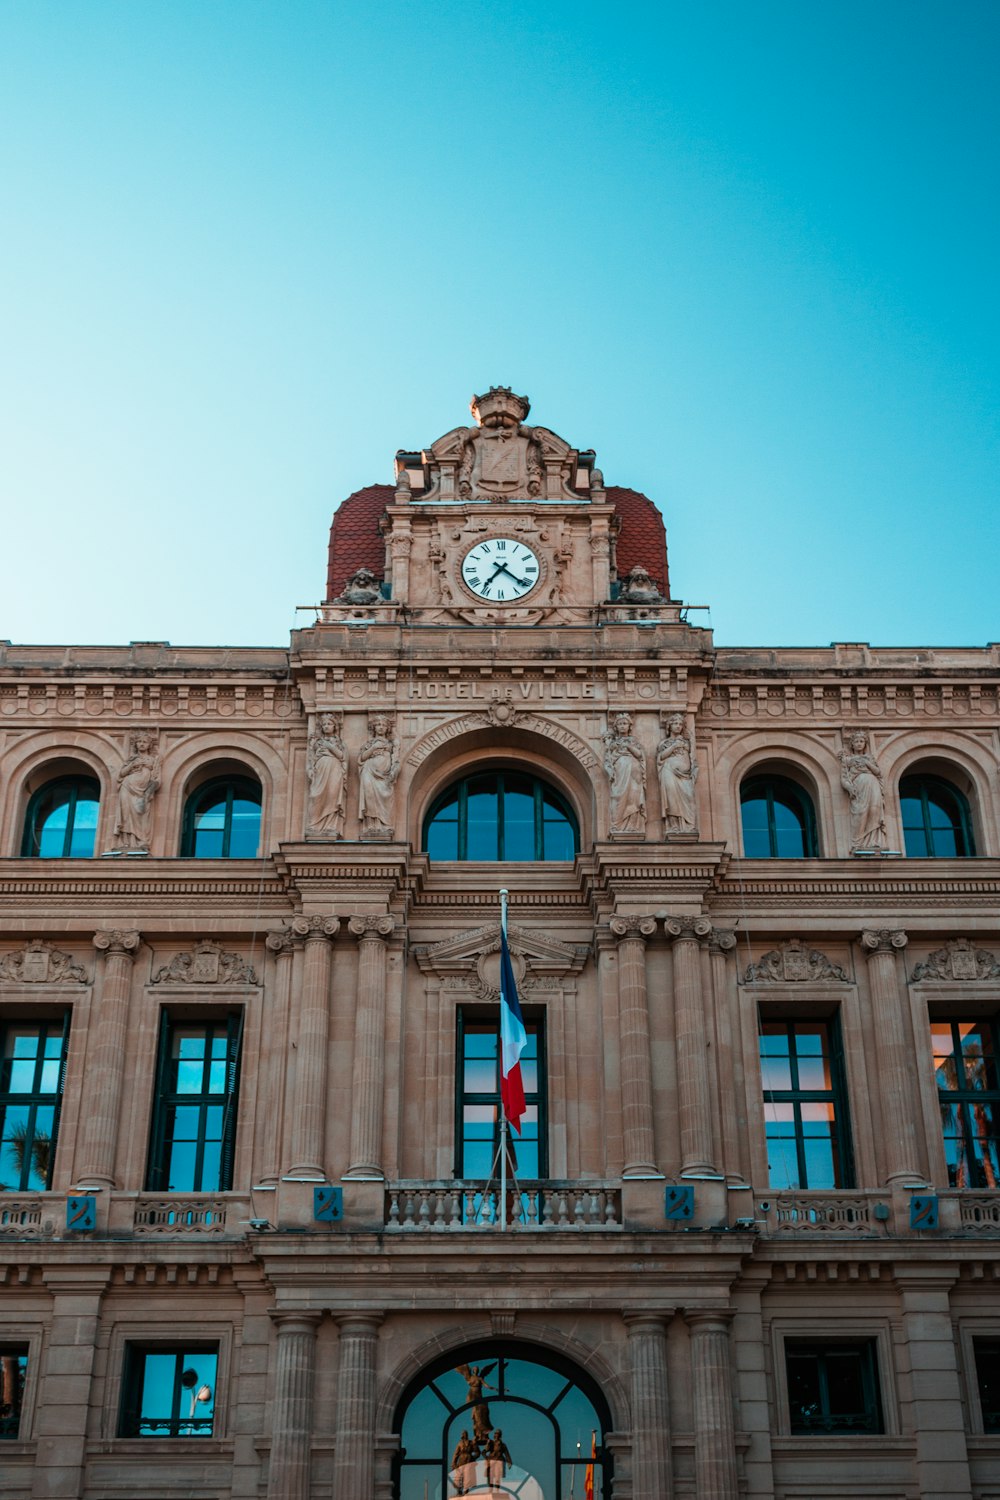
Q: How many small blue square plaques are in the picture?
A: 4